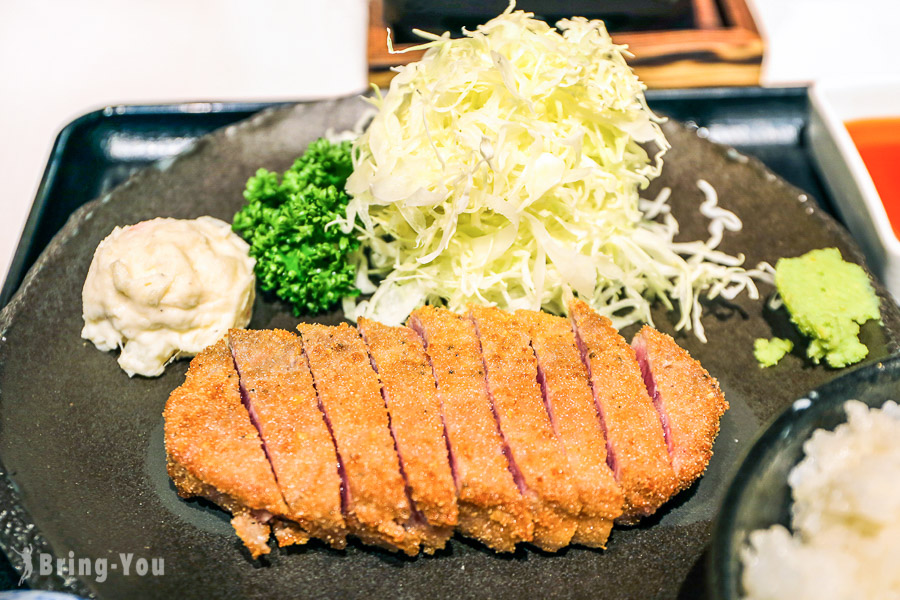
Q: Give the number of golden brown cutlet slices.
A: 9